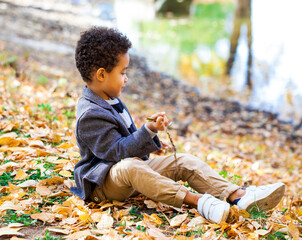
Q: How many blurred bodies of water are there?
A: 1